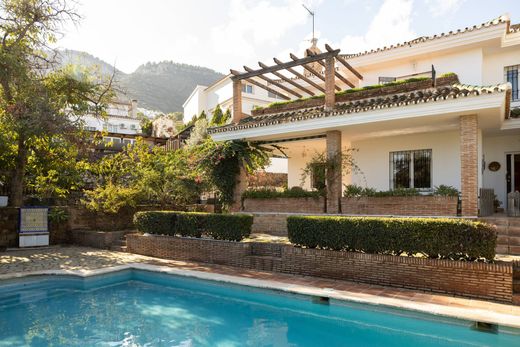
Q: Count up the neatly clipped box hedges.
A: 2